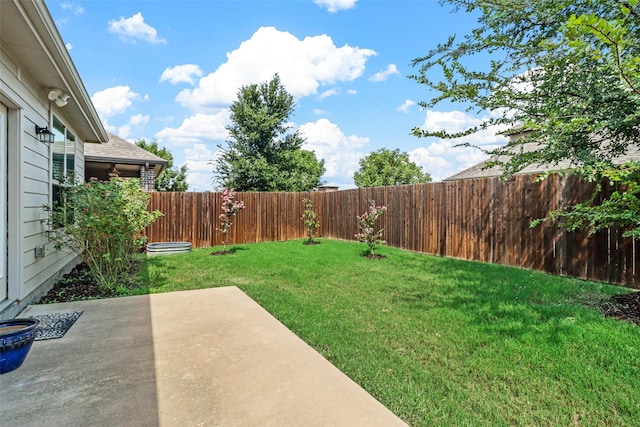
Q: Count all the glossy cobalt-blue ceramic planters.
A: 1